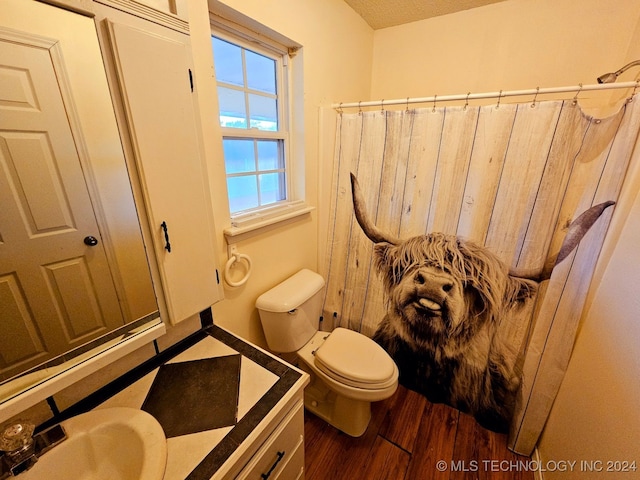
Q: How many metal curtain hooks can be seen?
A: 10